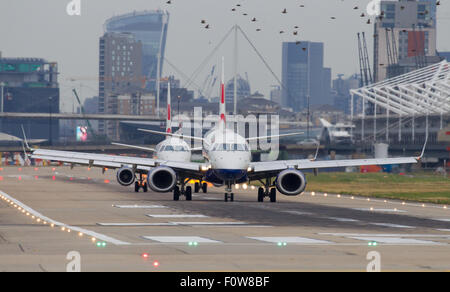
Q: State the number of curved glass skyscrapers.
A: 1